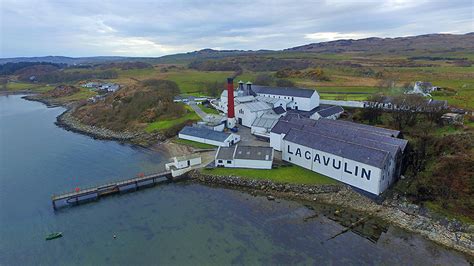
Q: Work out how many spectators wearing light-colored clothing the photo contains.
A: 0